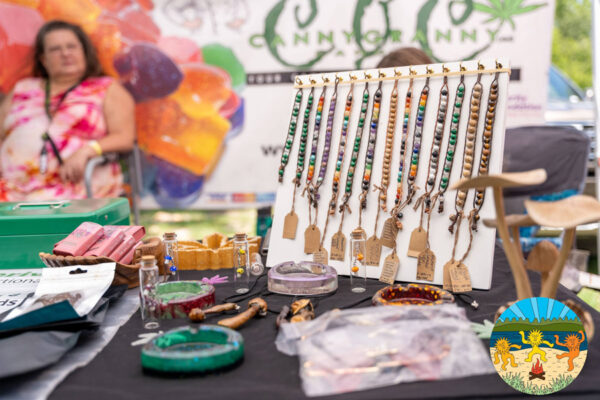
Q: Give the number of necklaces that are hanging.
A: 14